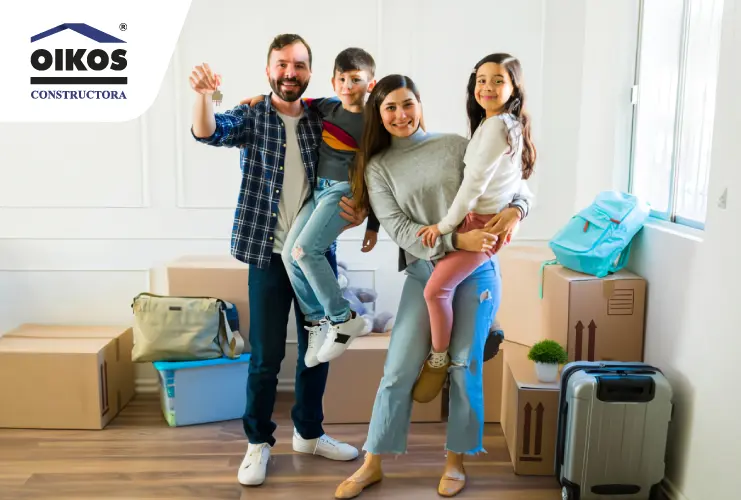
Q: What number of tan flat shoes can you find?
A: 2